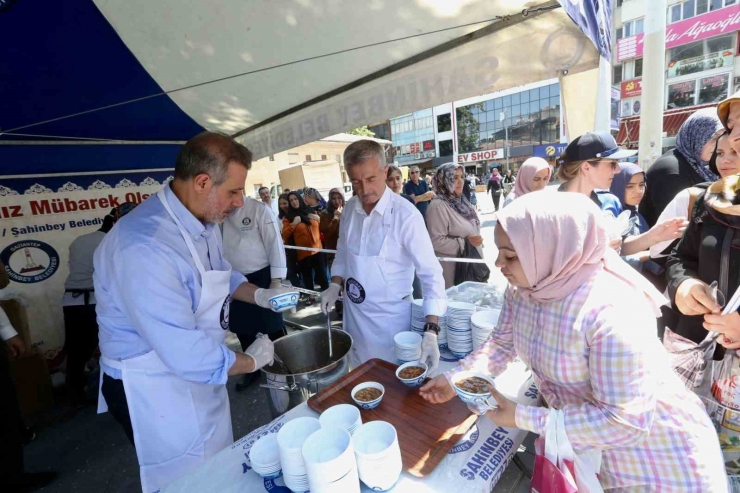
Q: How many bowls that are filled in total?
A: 3